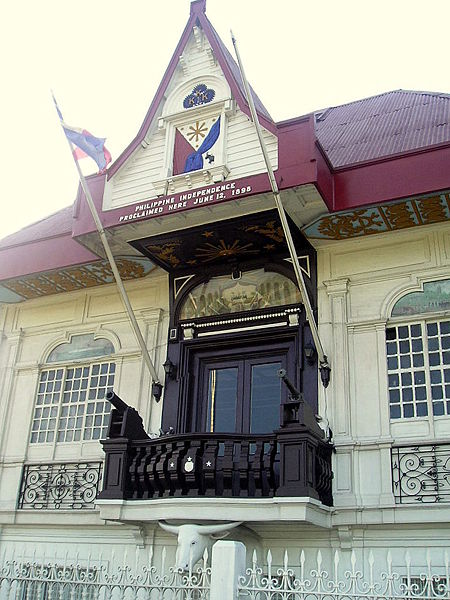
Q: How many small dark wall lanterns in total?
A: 2